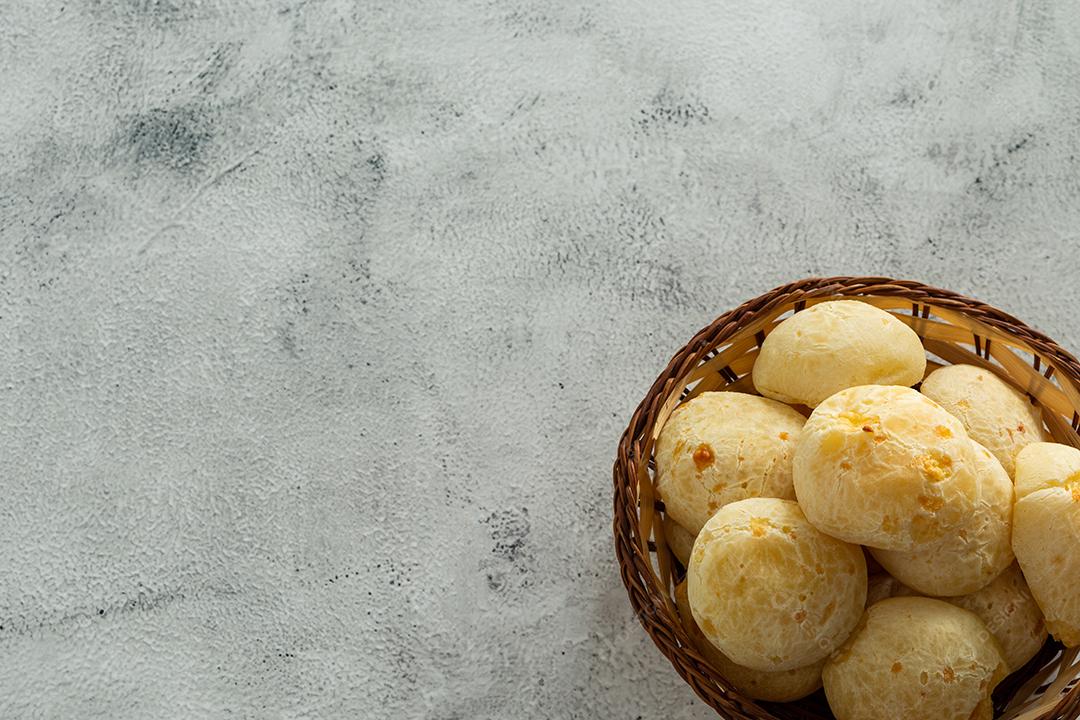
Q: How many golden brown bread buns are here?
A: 11